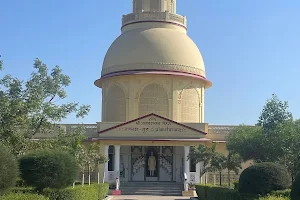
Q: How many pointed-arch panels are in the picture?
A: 3